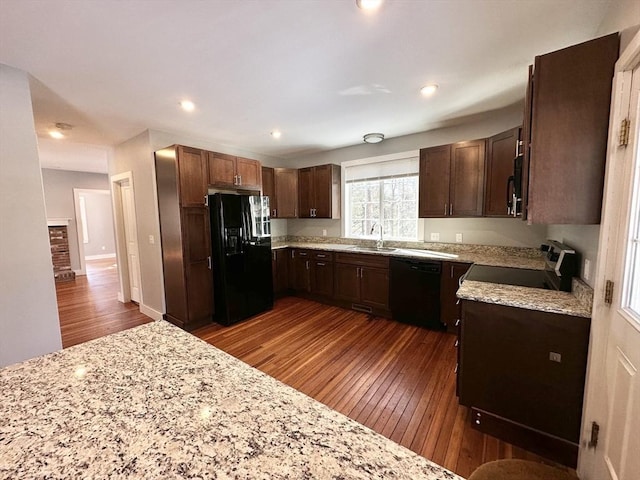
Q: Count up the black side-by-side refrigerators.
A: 1